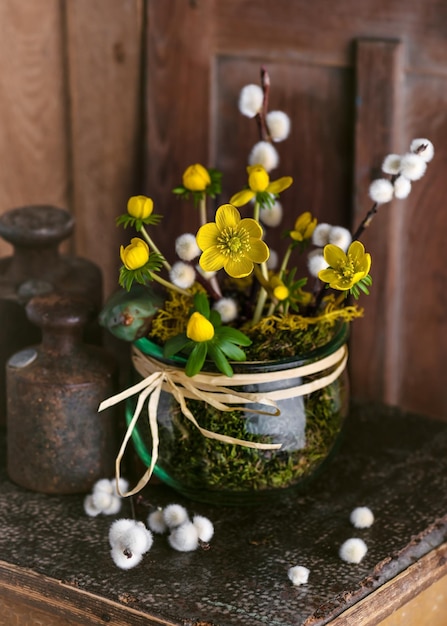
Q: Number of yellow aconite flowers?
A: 9